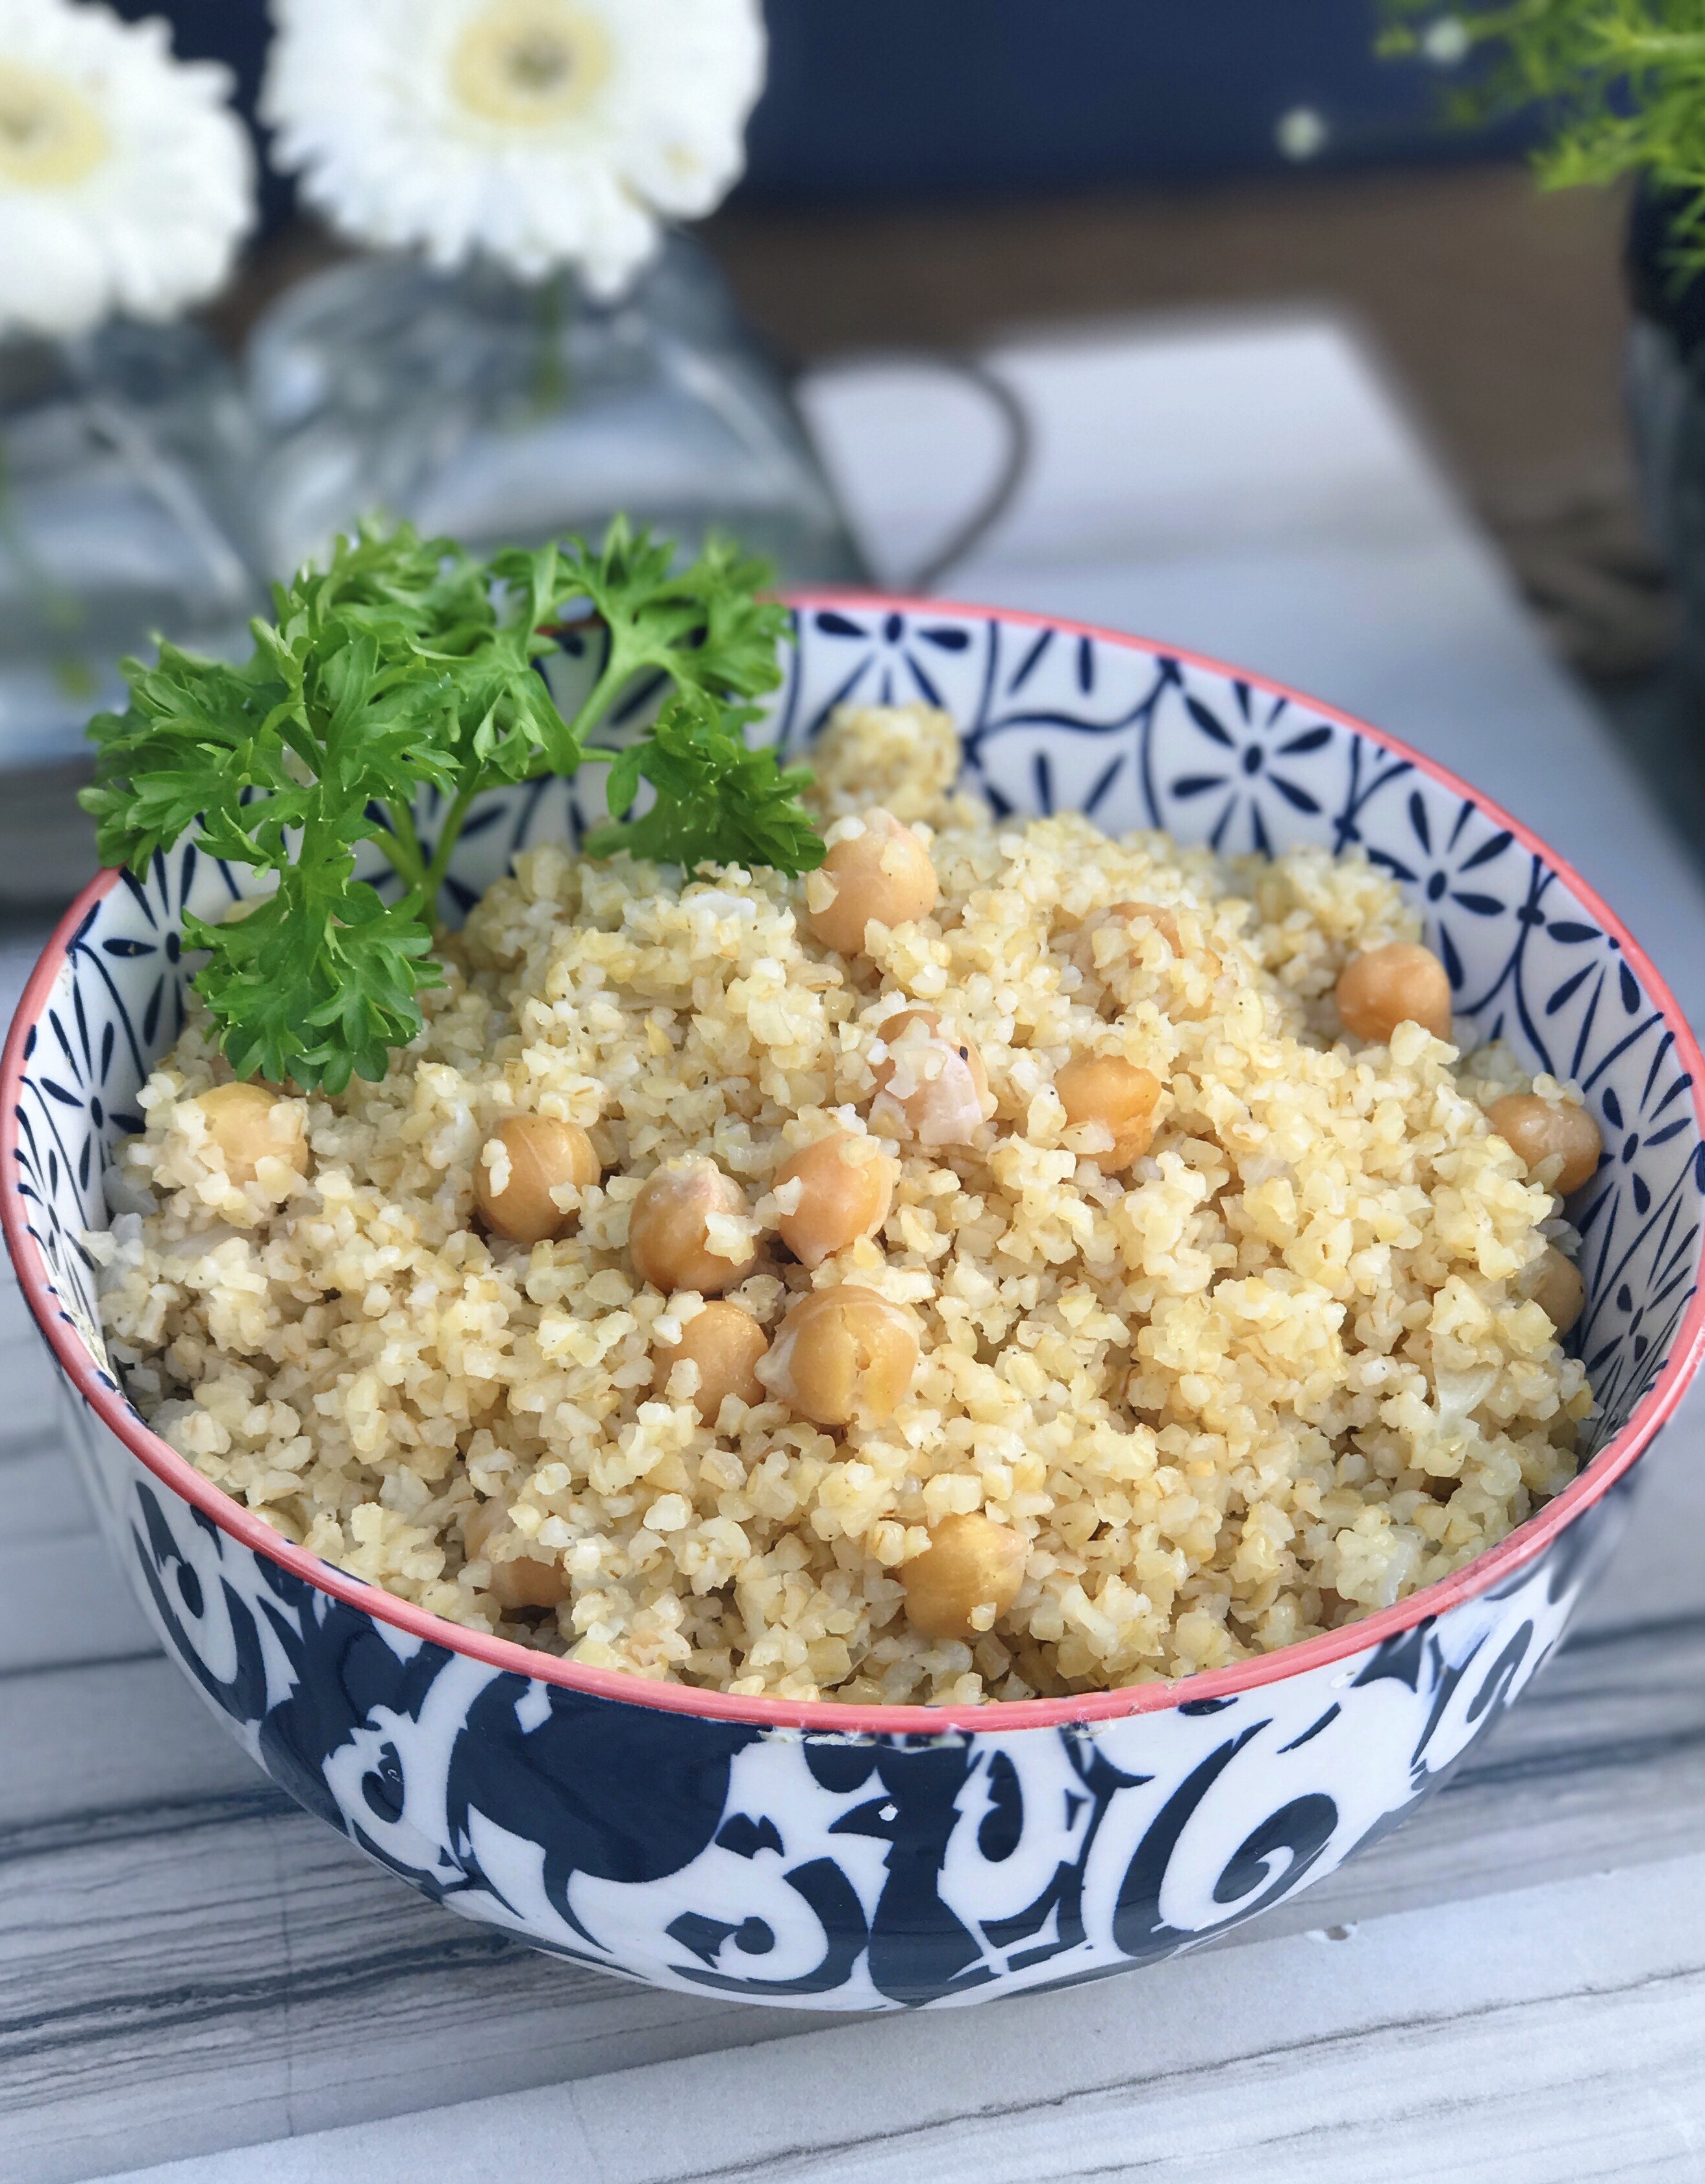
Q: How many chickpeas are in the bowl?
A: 15